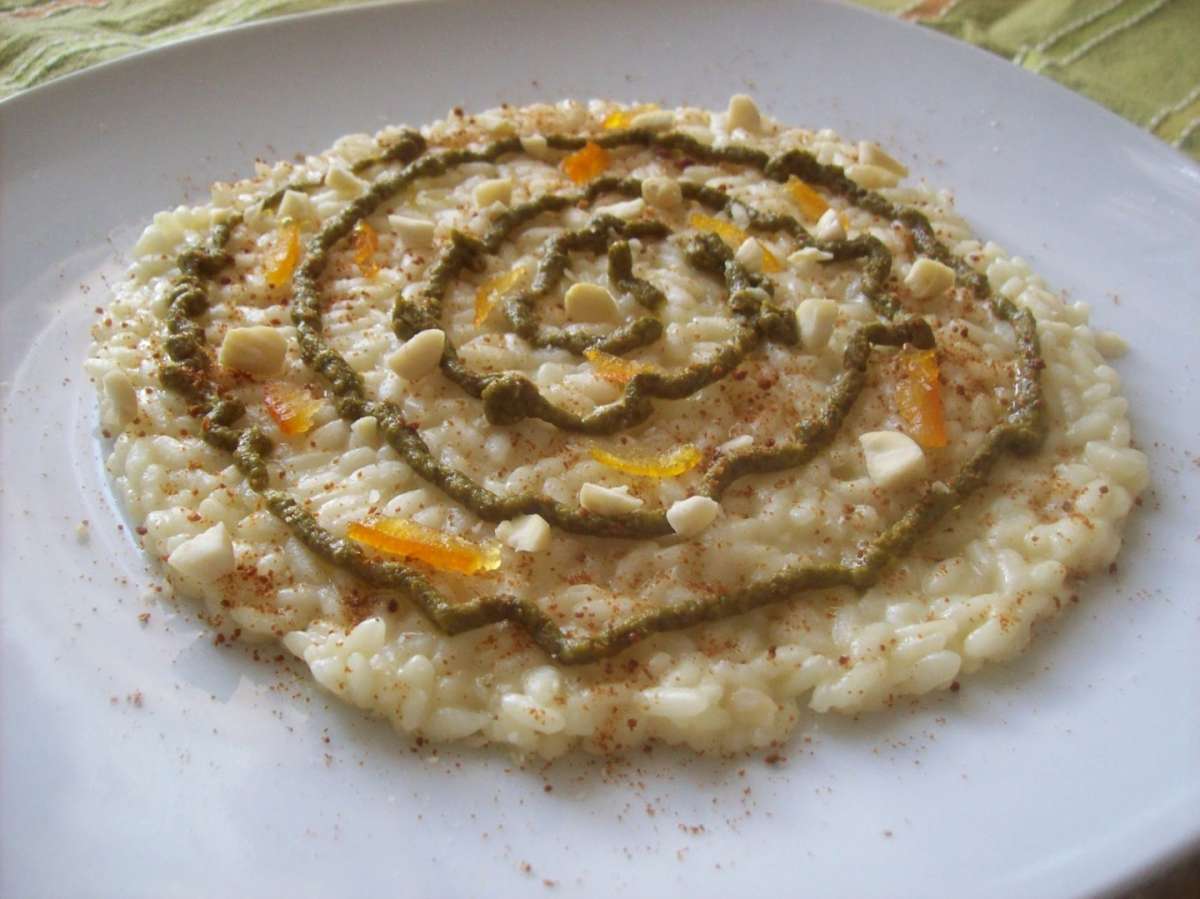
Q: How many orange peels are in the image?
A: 12